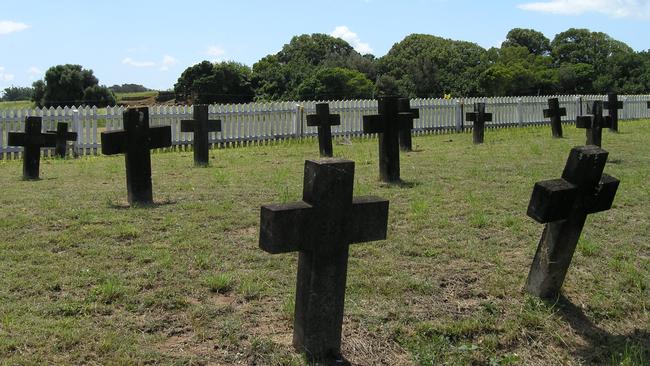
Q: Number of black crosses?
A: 13